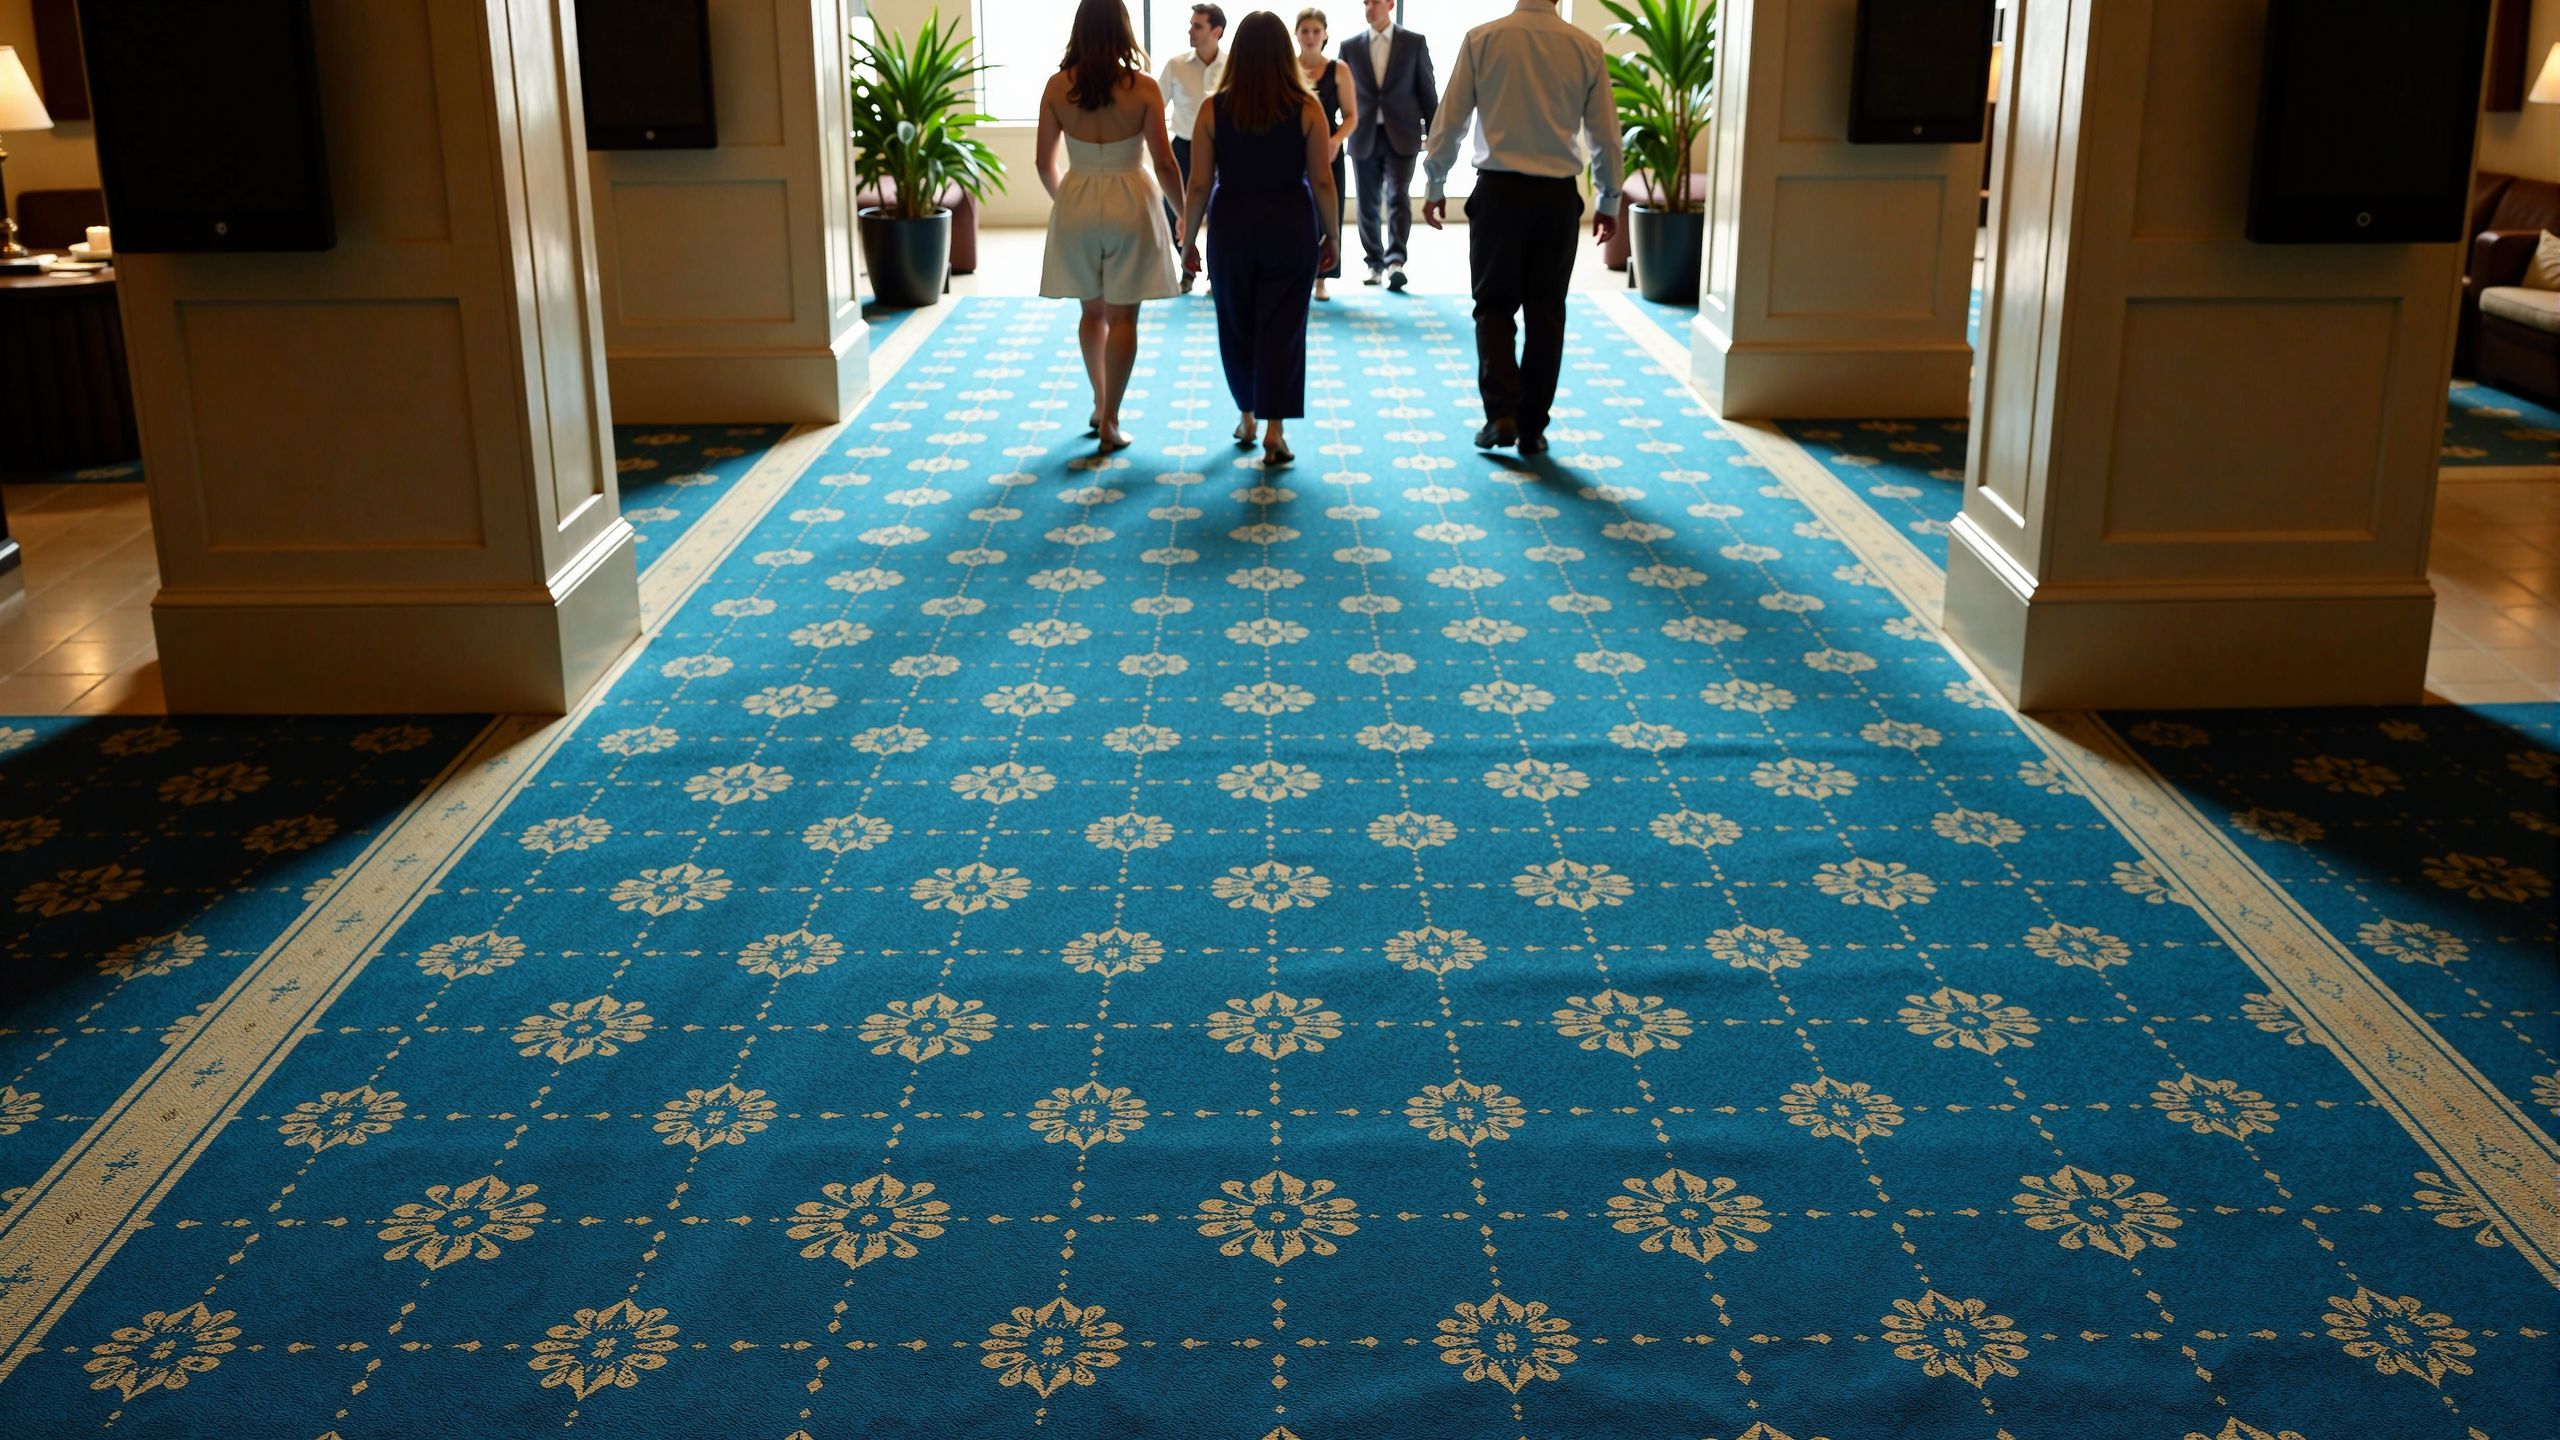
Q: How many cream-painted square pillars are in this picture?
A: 4